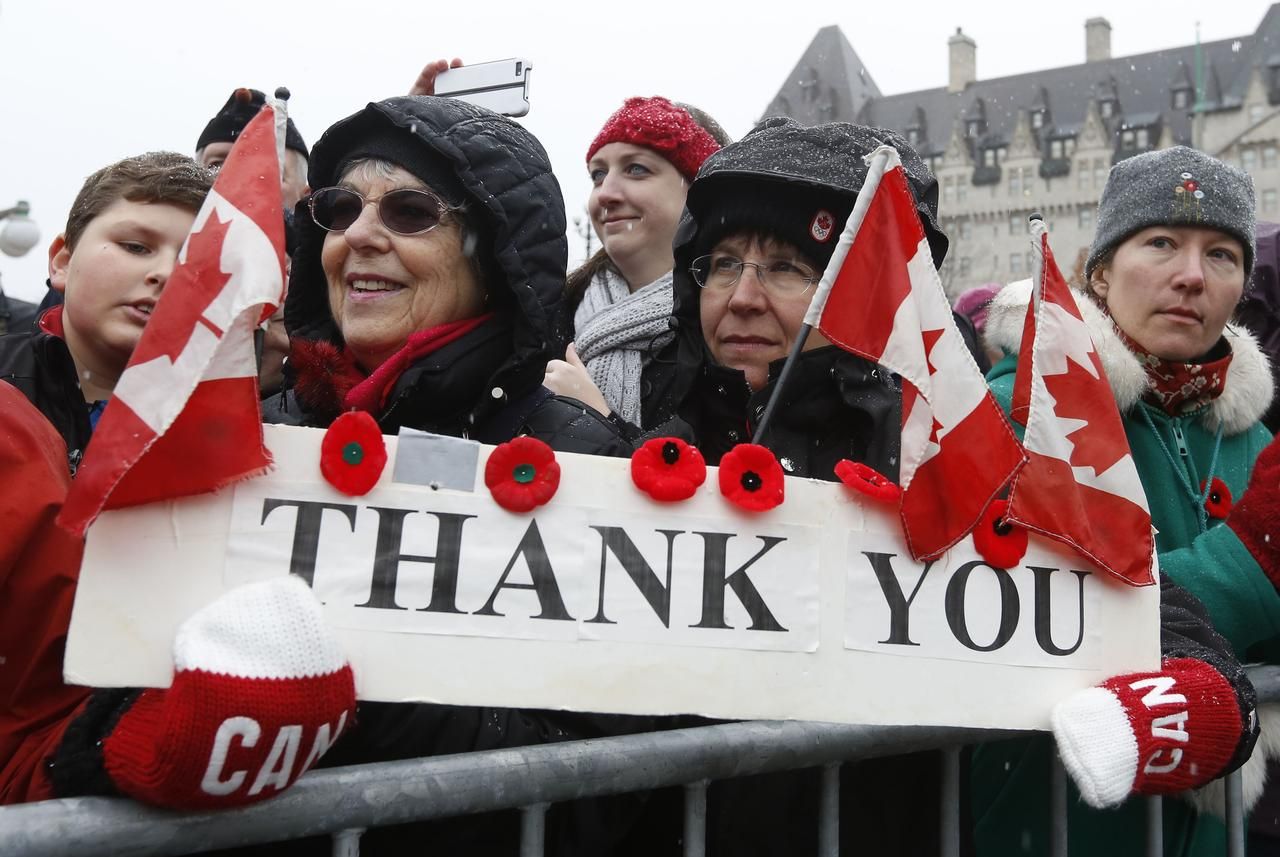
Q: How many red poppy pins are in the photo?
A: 7